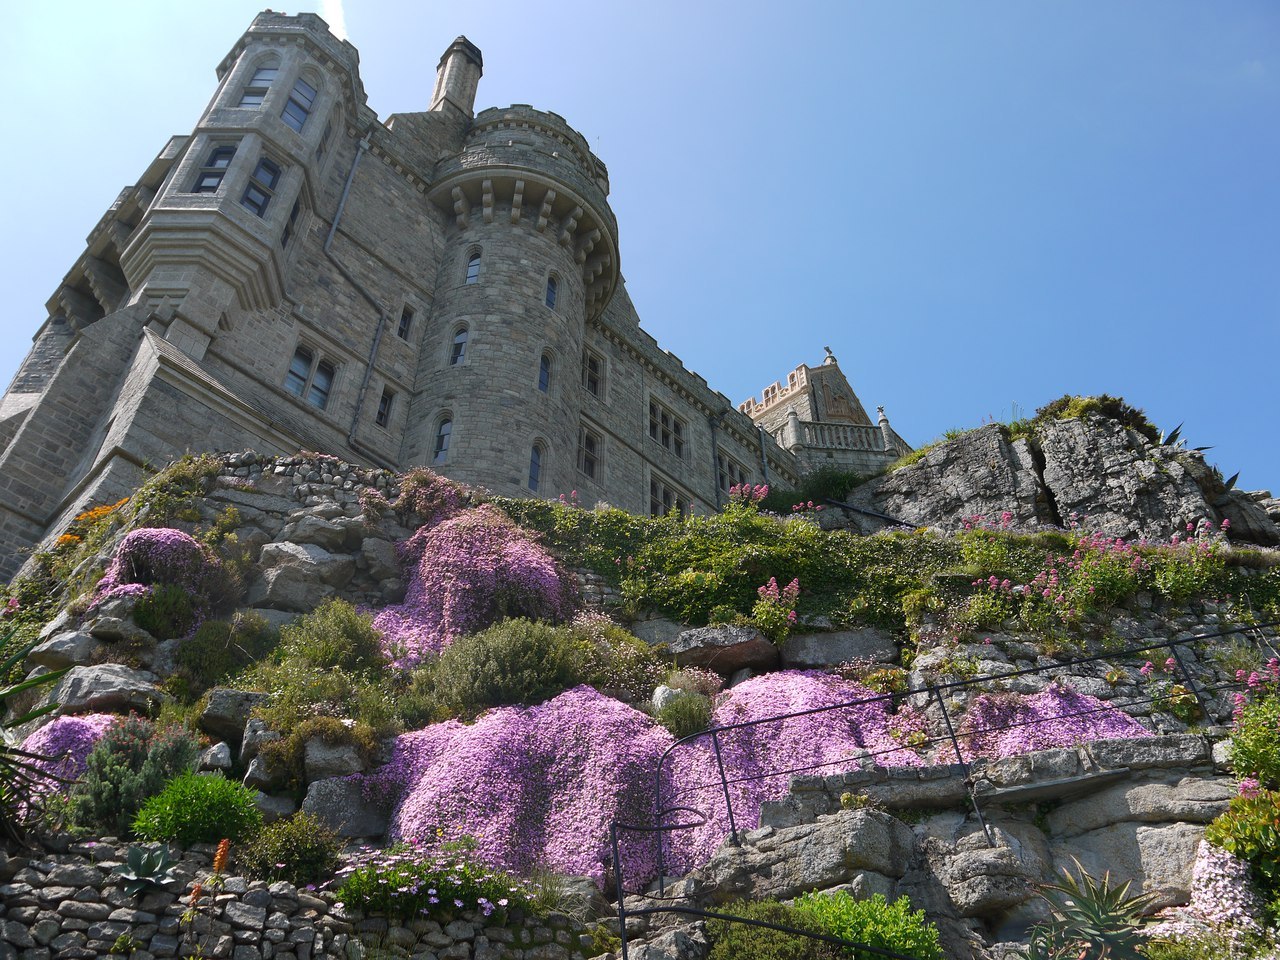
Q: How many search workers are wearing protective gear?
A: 0